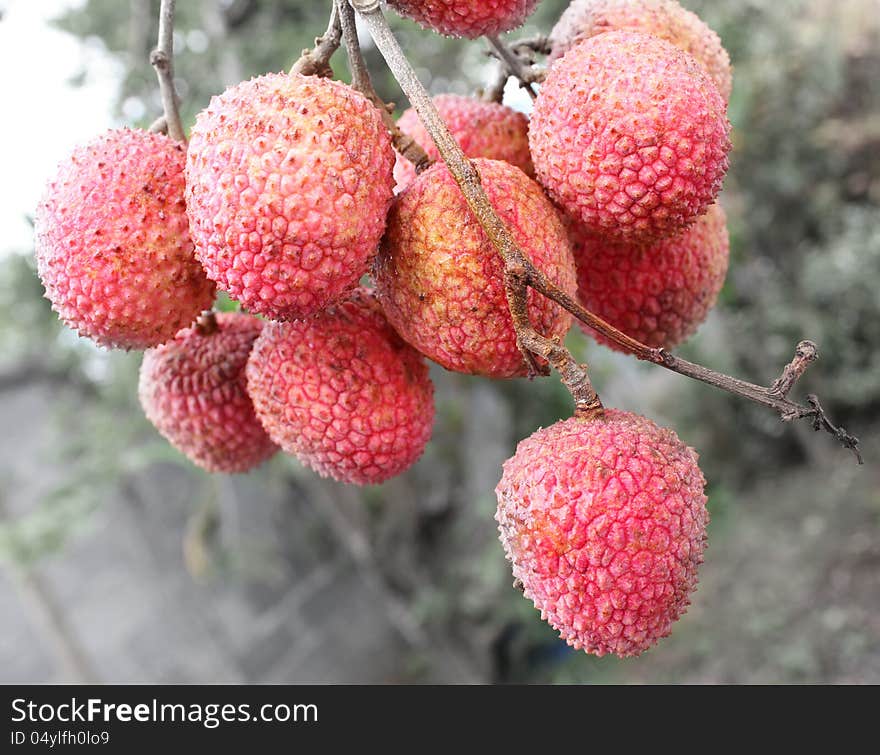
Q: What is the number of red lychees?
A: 11